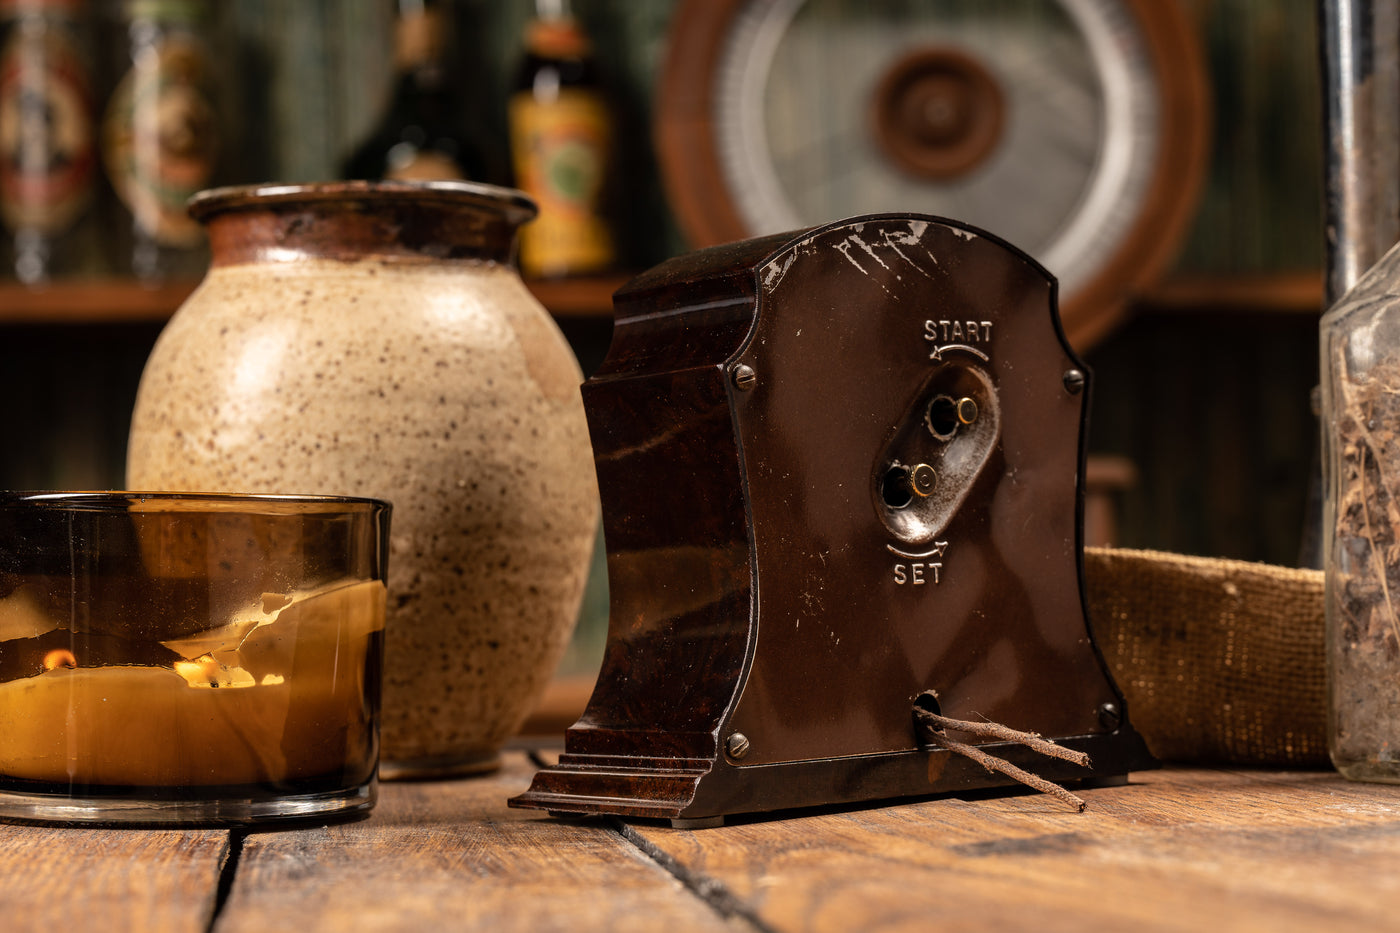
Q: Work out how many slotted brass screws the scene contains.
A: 4